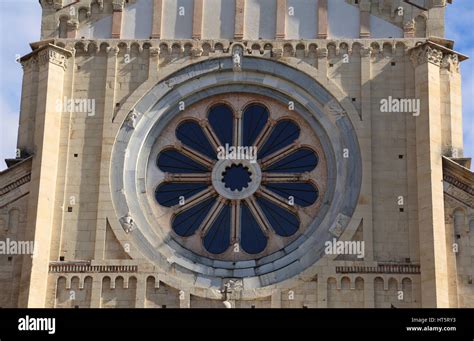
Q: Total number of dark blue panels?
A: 13